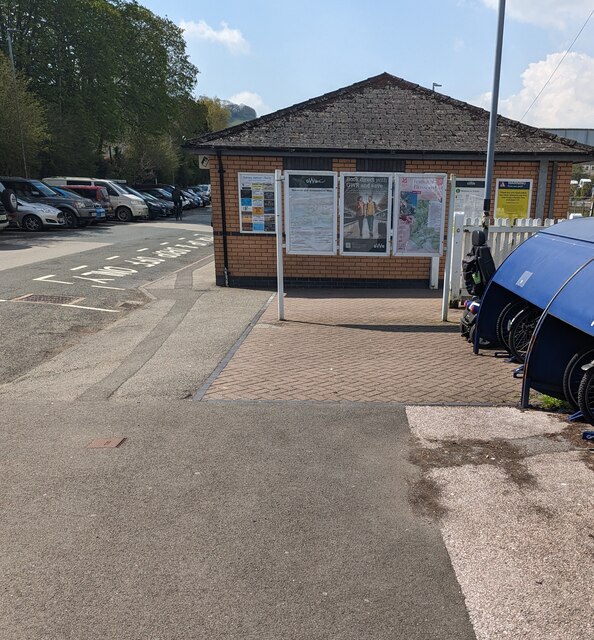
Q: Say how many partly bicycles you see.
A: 4